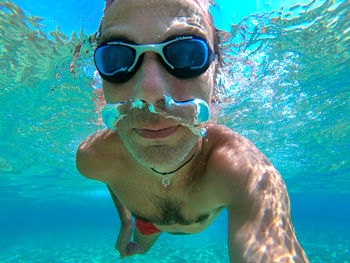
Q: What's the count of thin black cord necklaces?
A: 1